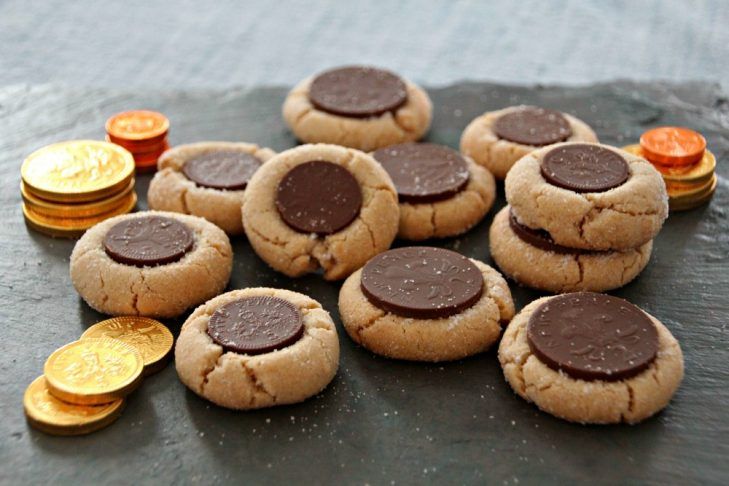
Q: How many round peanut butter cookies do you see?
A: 11